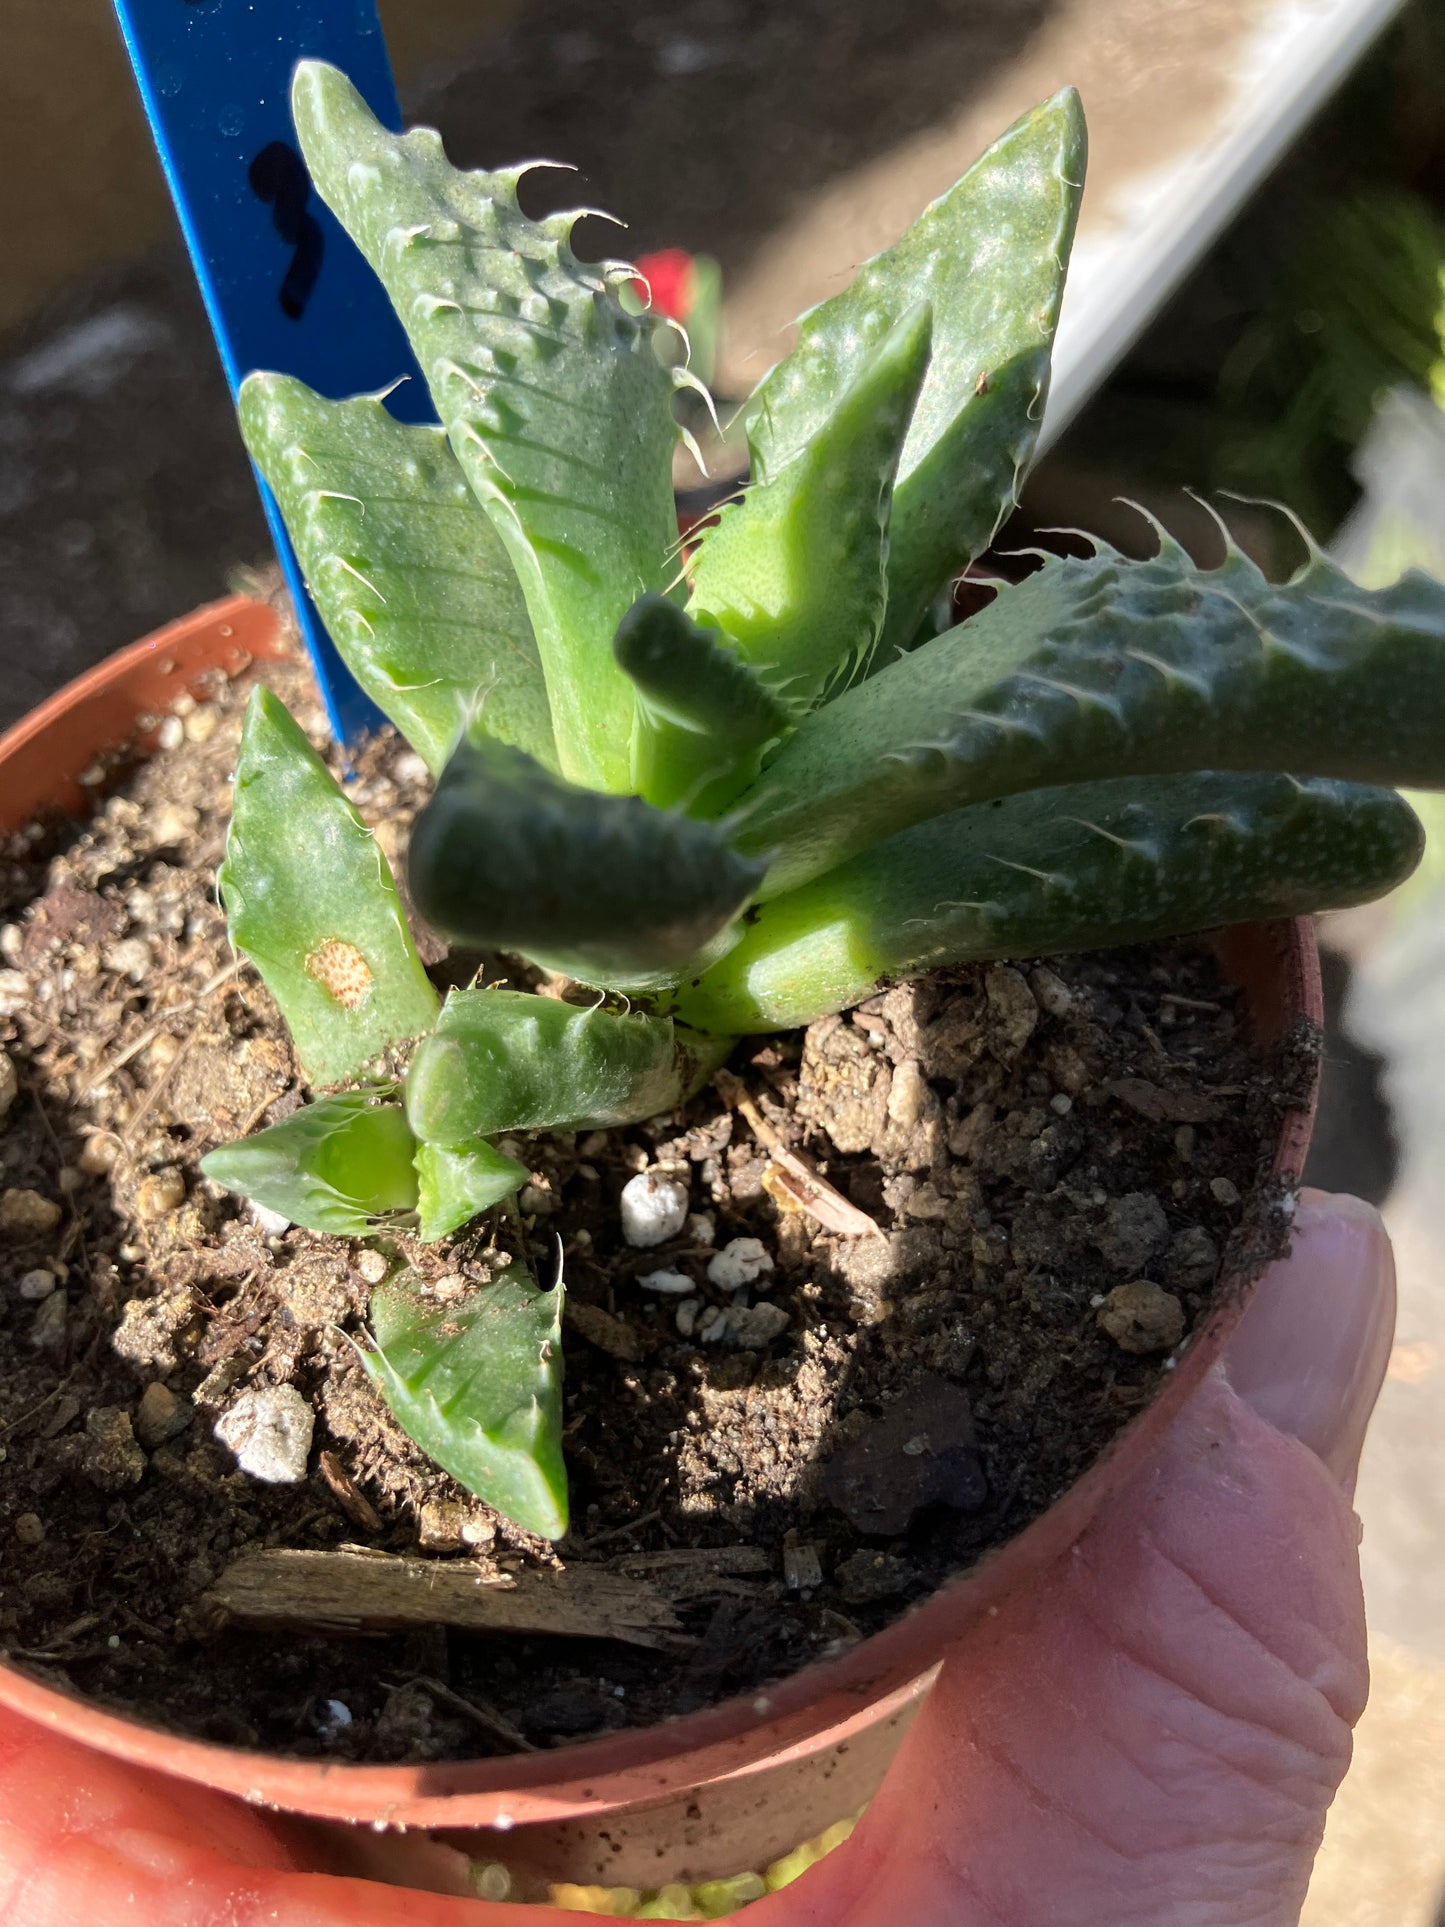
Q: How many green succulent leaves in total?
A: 13